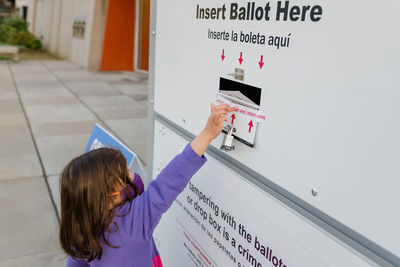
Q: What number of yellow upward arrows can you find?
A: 0